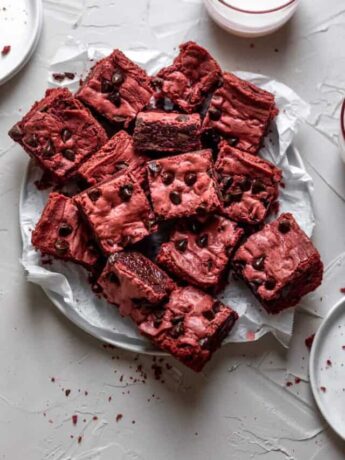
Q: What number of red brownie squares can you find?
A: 14